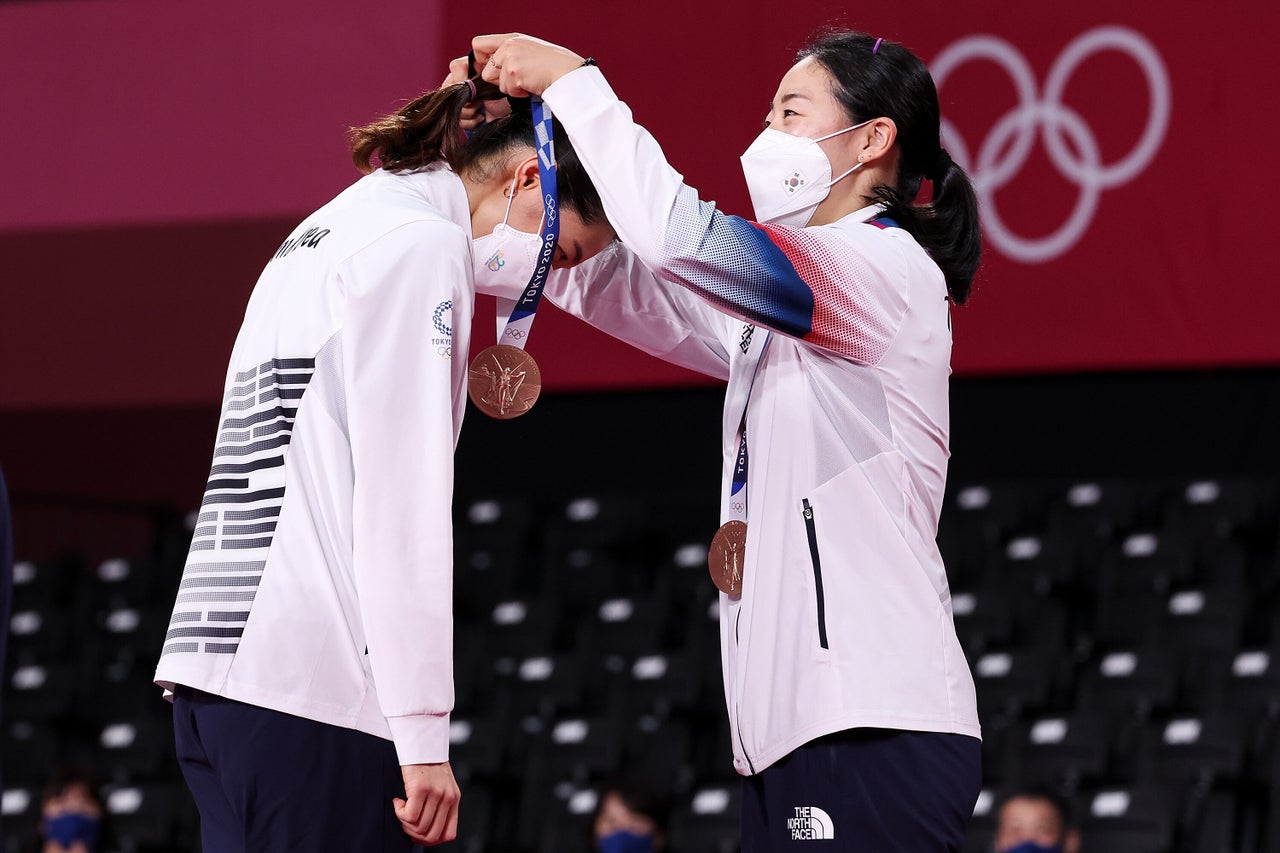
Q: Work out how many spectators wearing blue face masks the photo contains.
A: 3